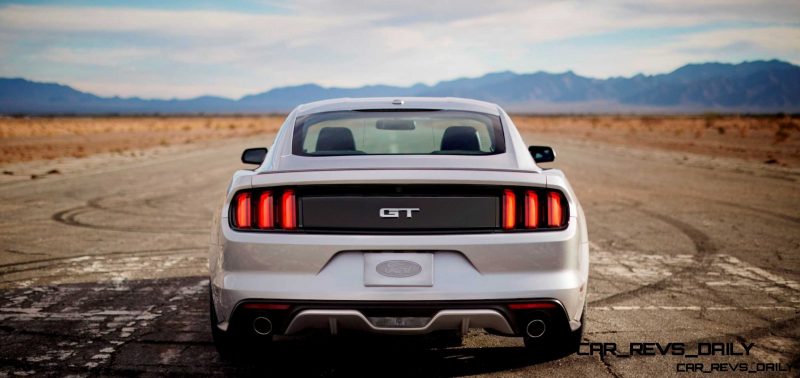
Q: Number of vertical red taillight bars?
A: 6